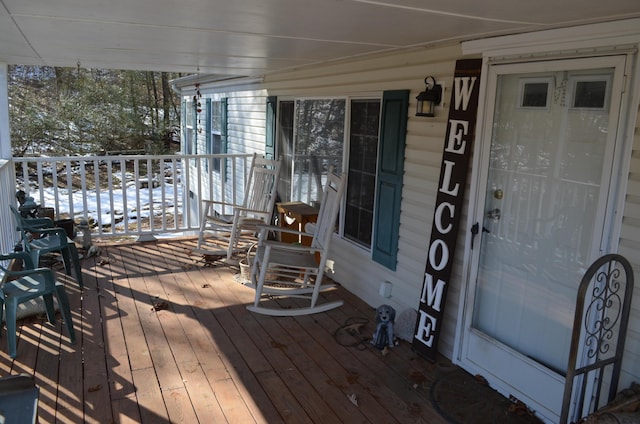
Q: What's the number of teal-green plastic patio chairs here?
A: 2